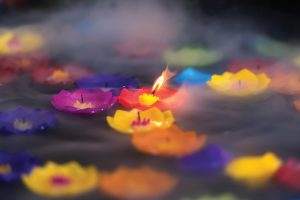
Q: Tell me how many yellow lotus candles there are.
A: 5